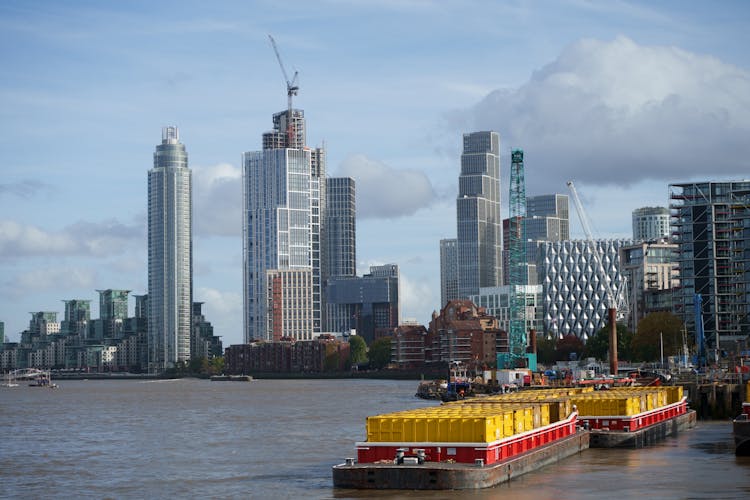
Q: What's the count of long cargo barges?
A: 2